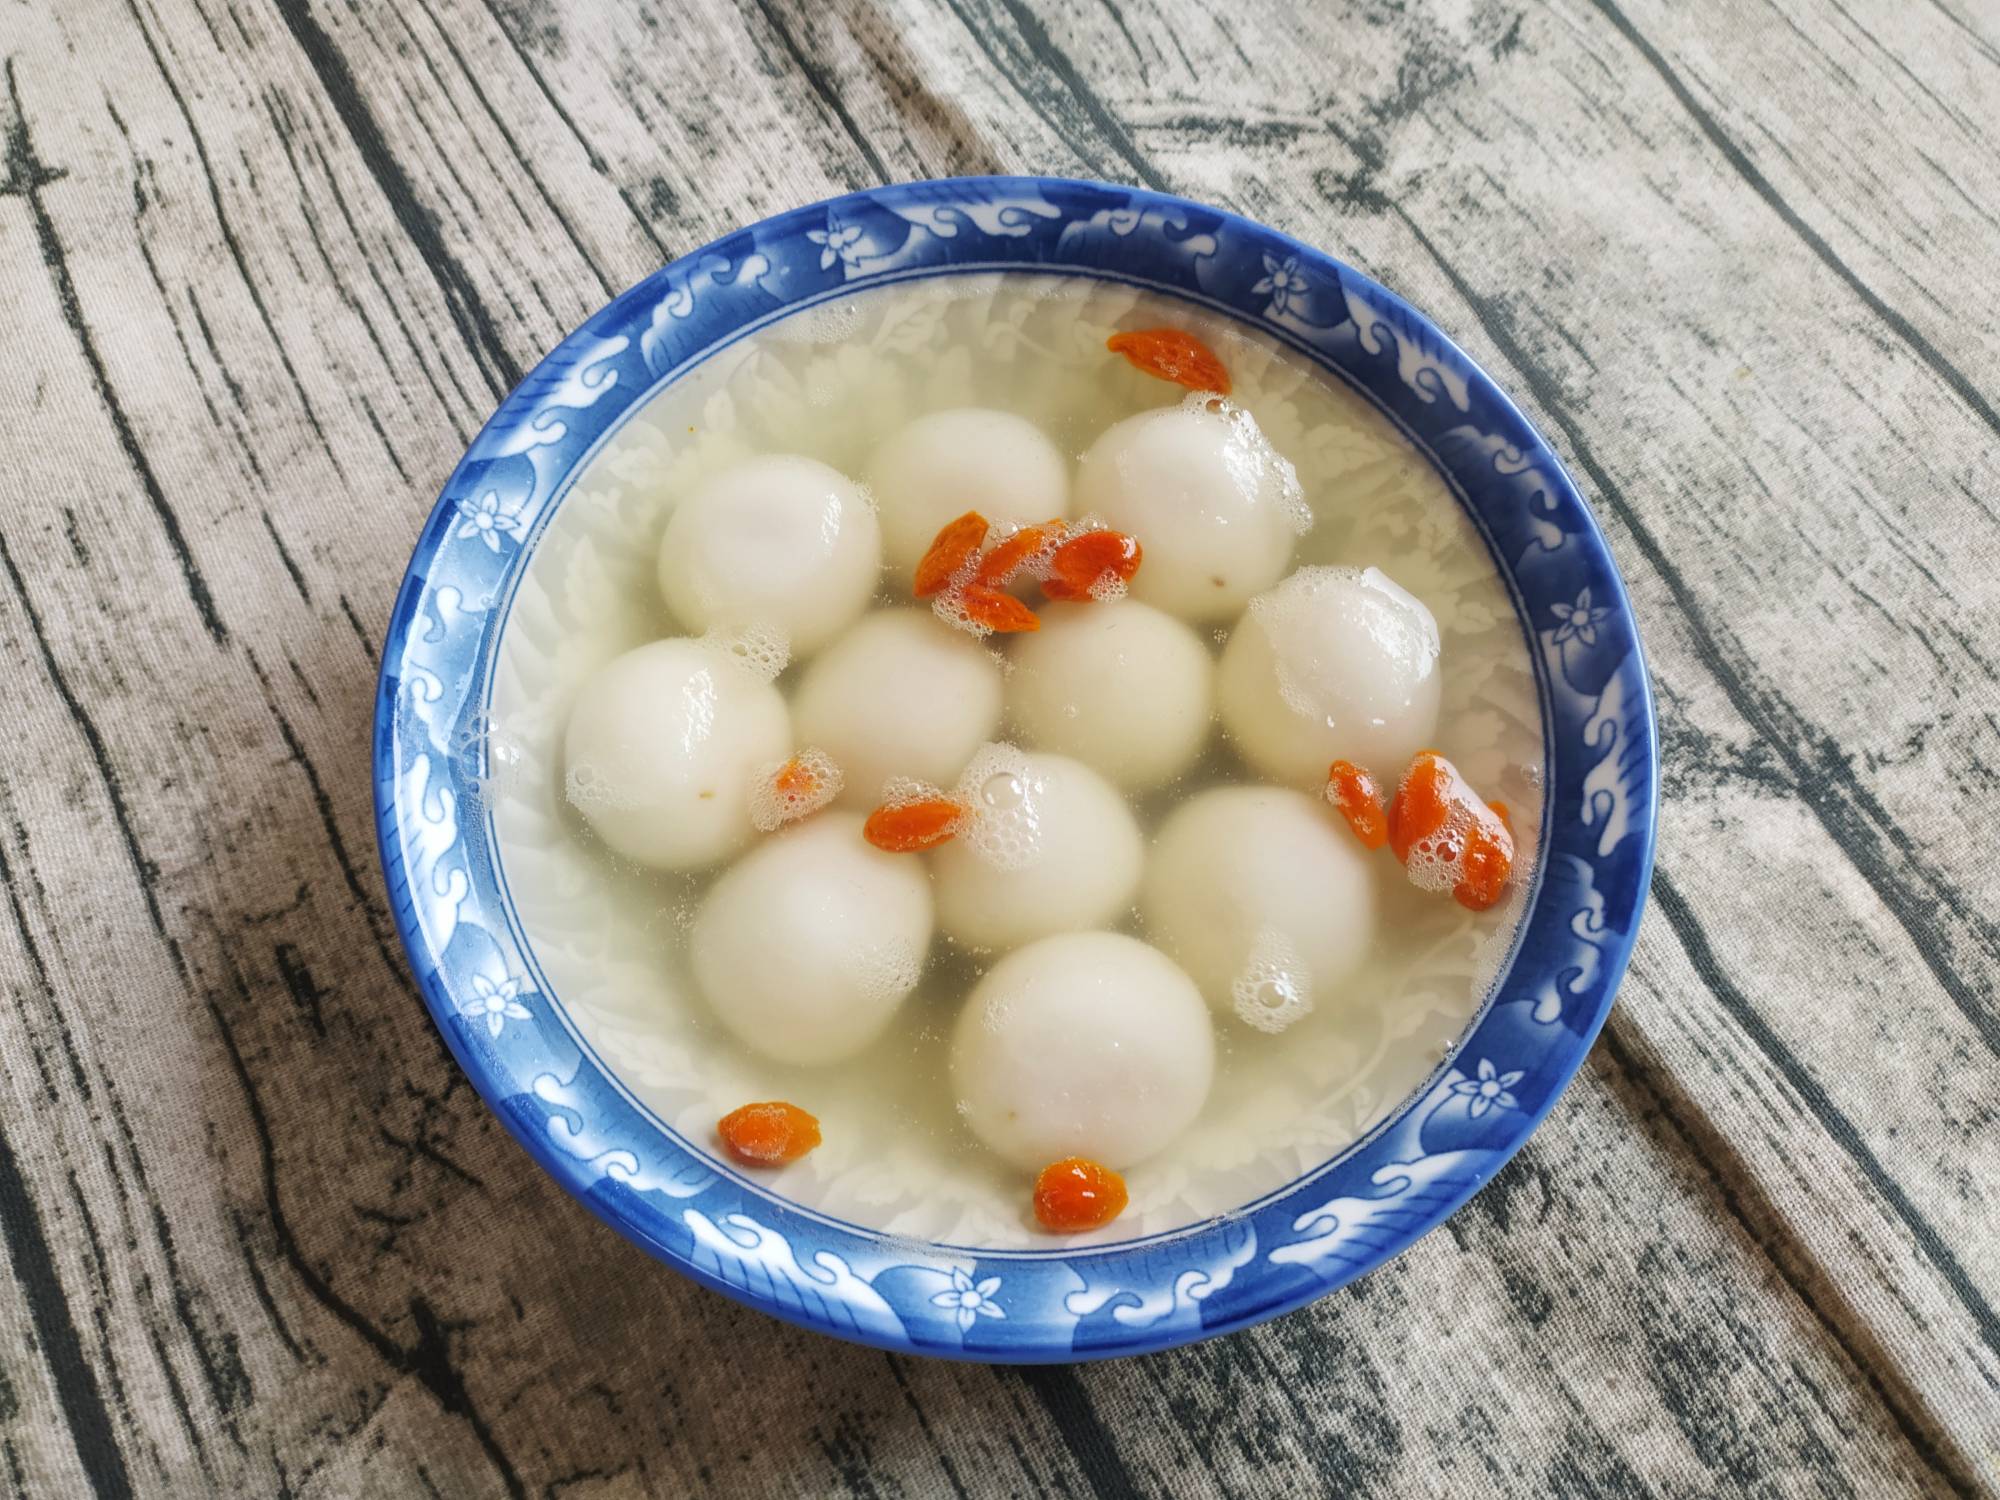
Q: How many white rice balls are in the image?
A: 11